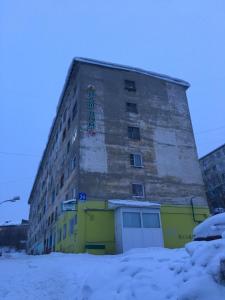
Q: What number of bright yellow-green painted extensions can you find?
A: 1